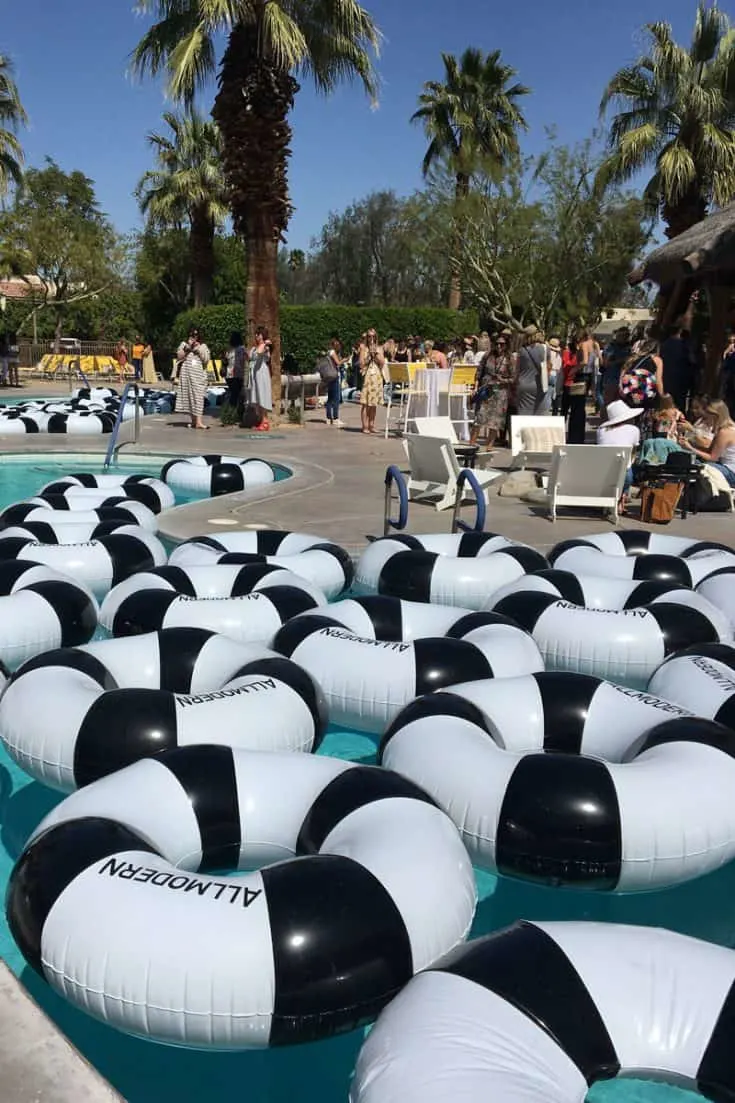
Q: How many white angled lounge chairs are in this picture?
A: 4